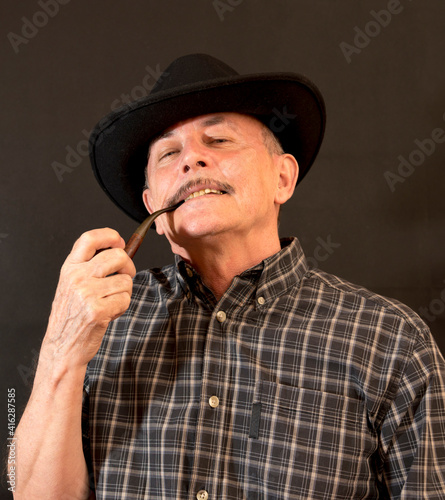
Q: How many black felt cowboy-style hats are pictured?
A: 1